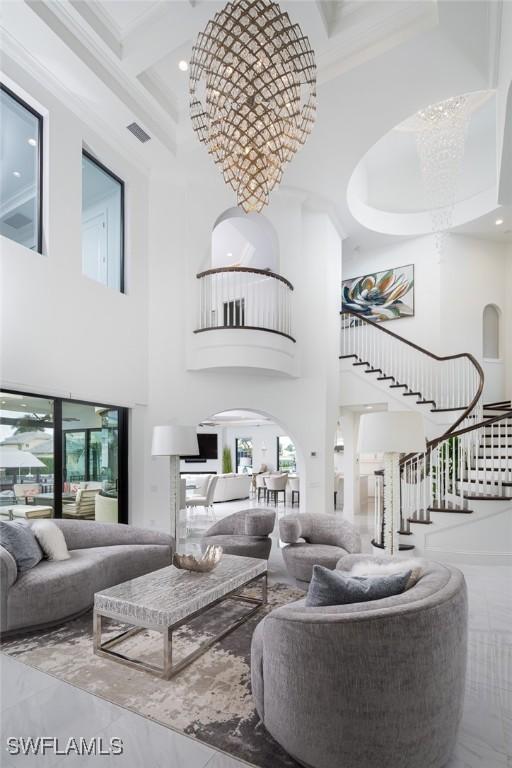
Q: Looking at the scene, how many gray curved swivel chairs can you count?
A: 2